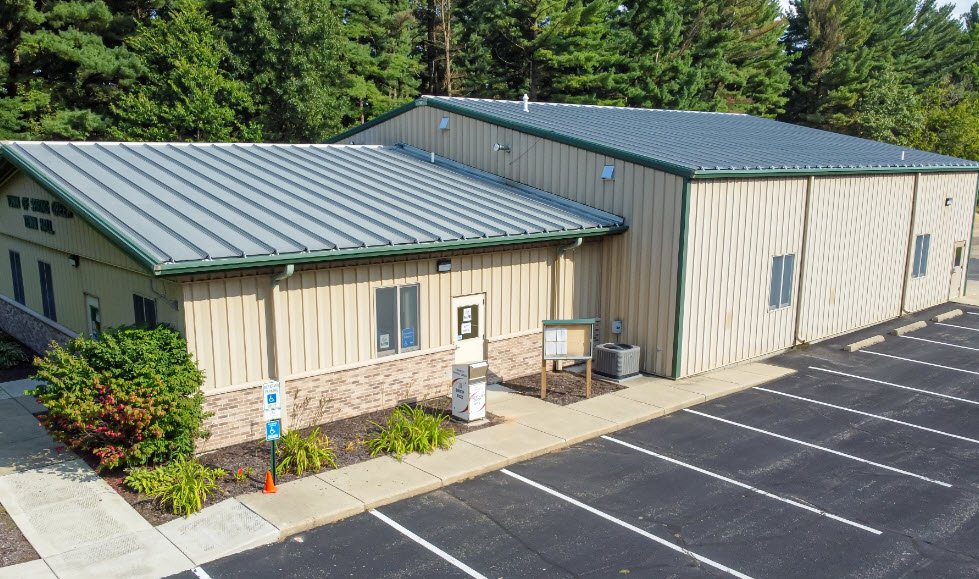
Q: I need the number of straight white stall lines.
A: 11